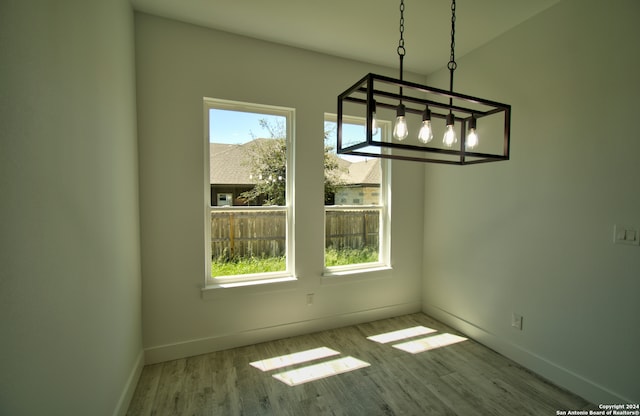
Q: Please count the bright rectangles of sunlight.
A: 4